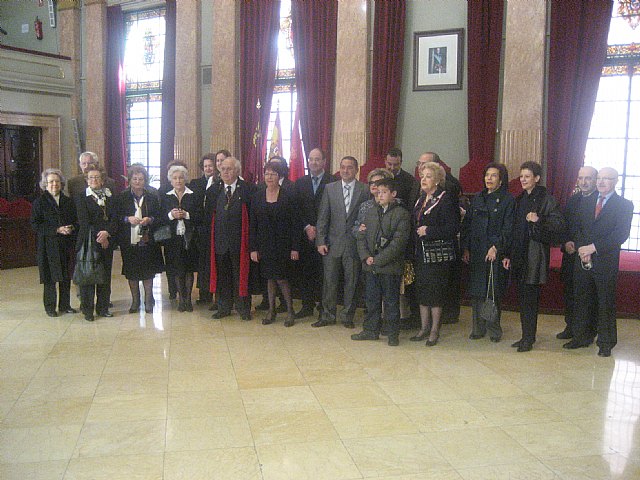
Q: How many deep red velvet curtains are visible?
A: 7